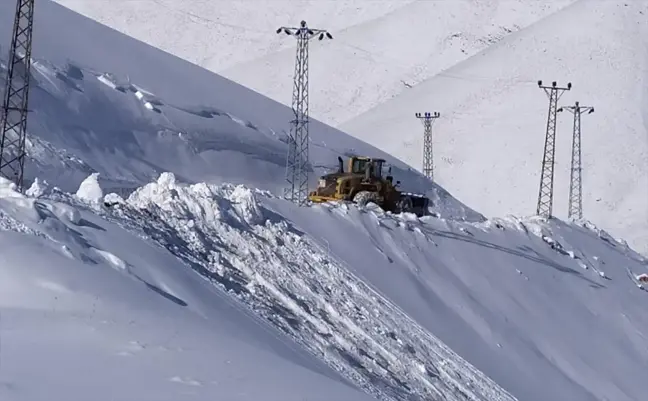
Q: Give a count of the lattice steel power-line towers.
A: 5